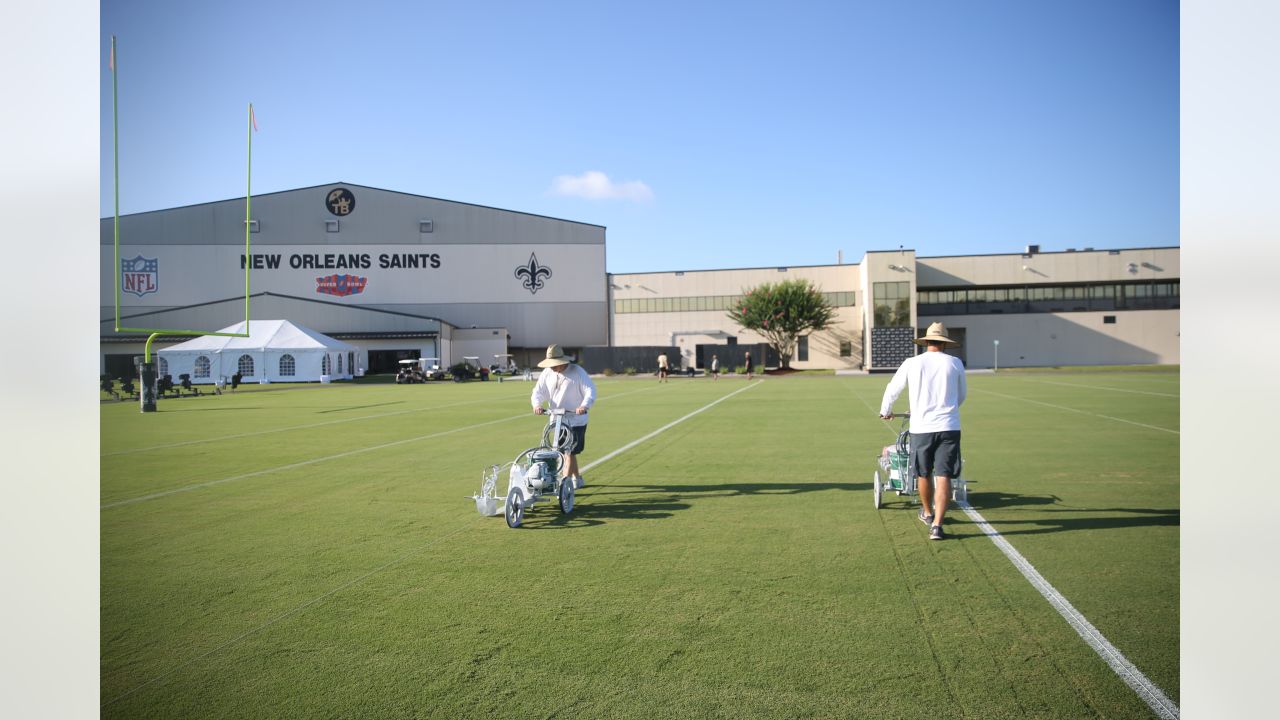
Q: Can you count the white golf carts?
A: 2